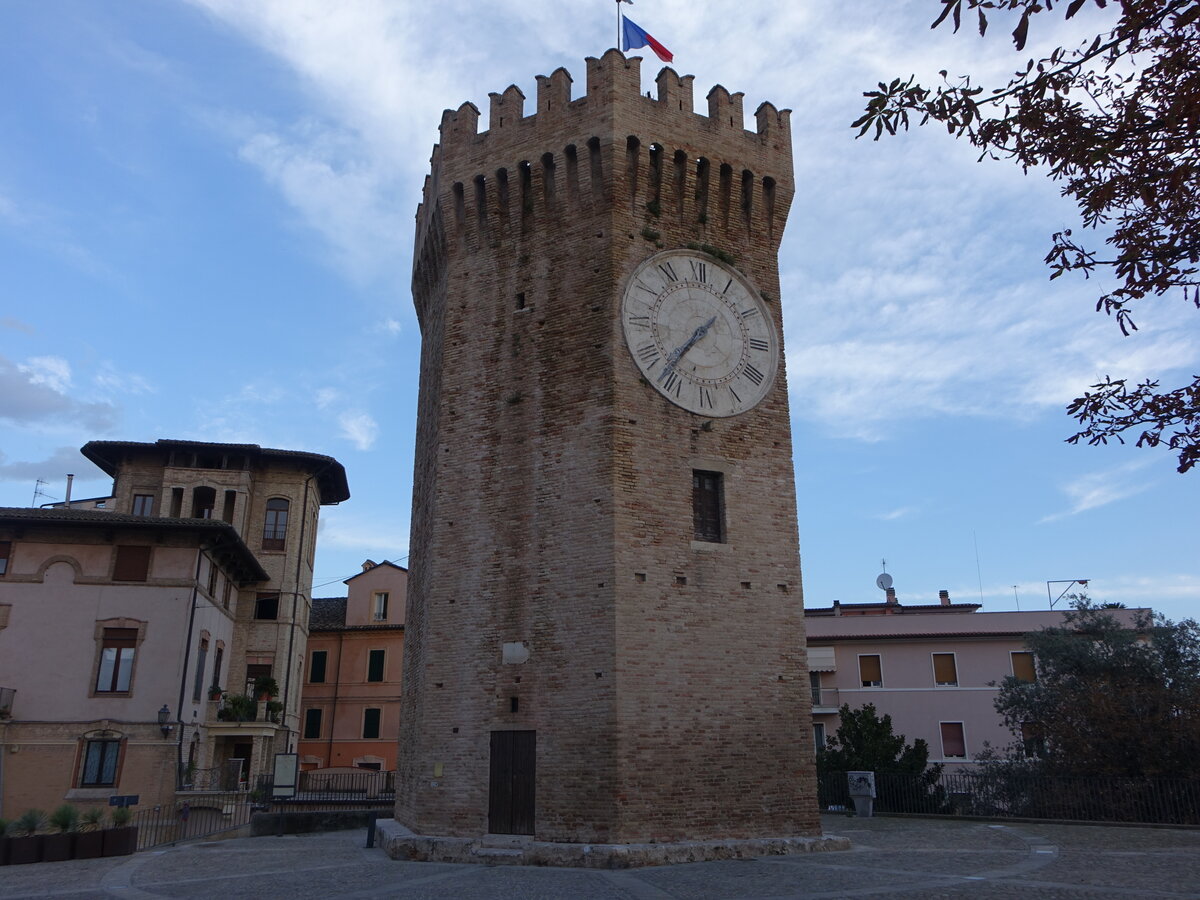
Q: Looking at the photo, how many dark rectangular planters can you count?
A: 5